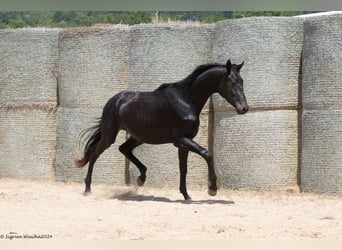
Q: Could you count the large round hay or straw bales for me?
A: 10